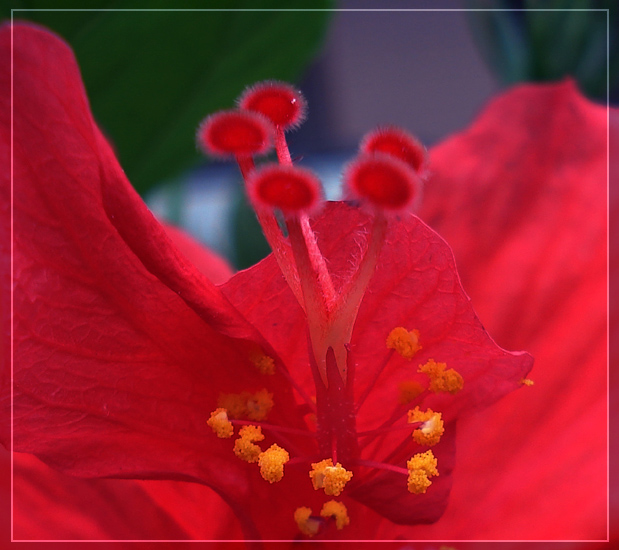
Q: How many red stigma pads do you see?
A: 5